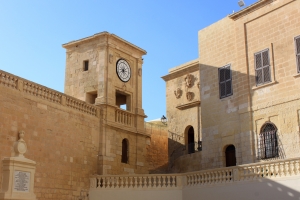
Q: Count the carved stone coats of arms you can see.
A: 3